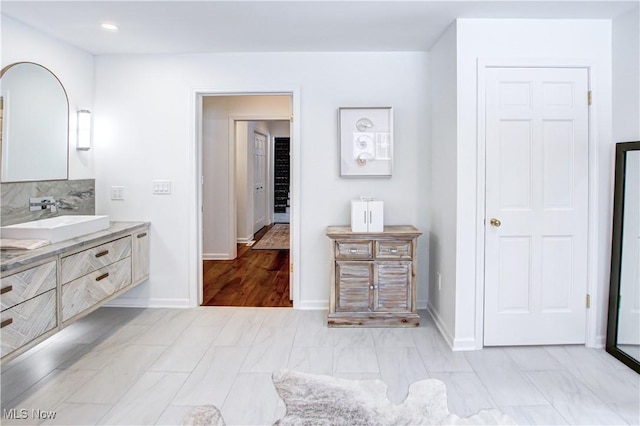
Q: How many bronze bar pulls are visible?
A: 5